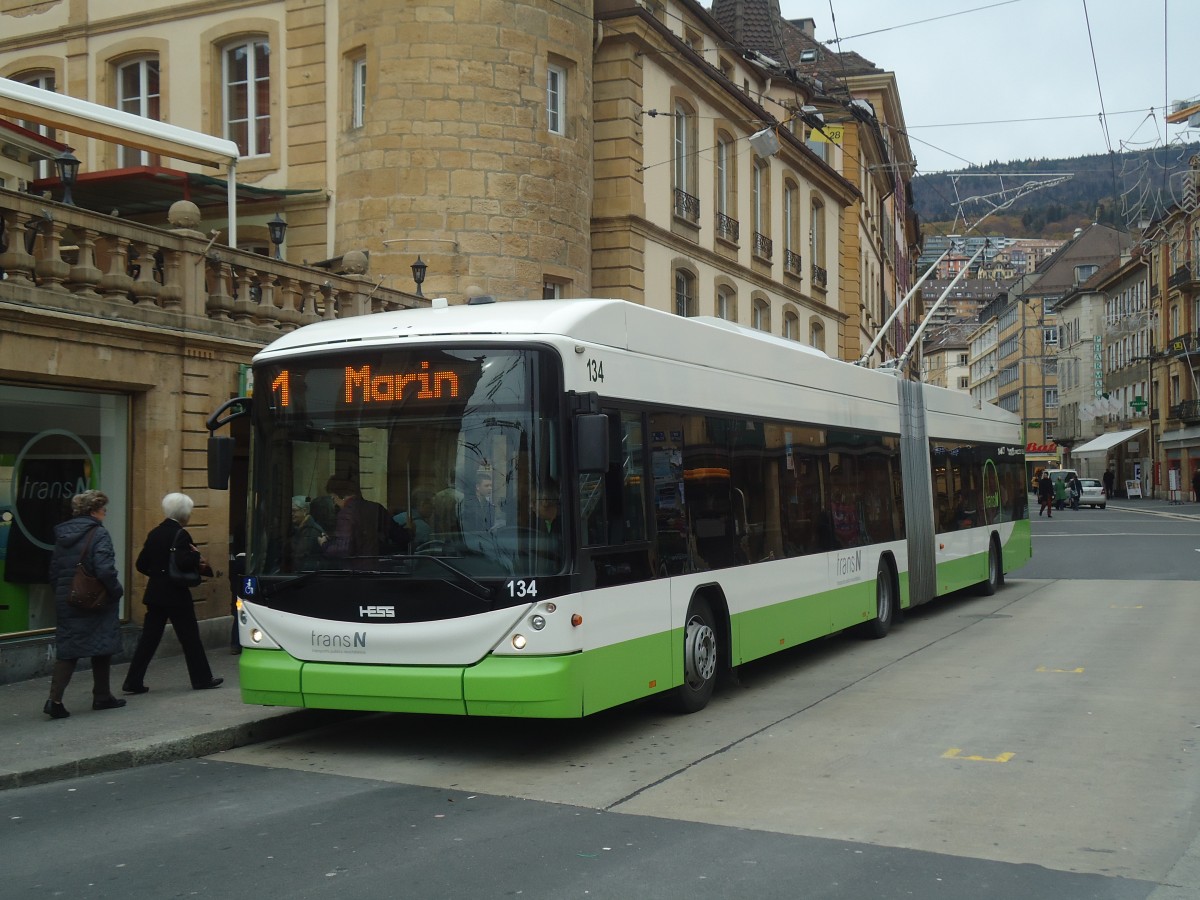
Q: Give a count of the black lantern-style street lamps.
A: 3